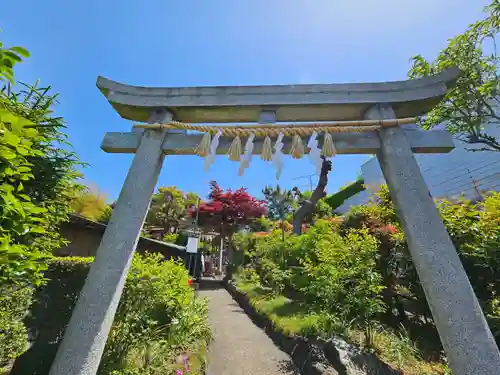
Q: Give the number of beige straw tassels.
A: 5